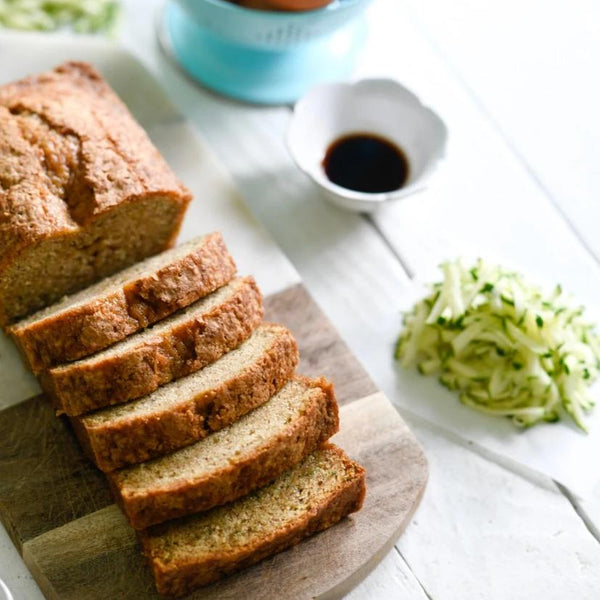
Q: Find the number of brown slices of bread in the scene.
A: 5